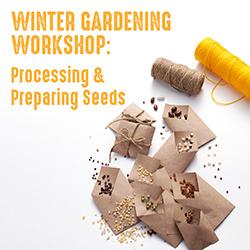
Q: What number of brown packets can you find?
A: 9